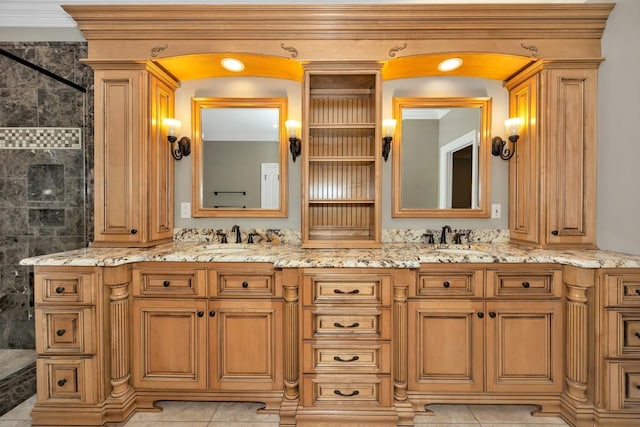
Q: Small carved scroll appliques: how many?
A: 4